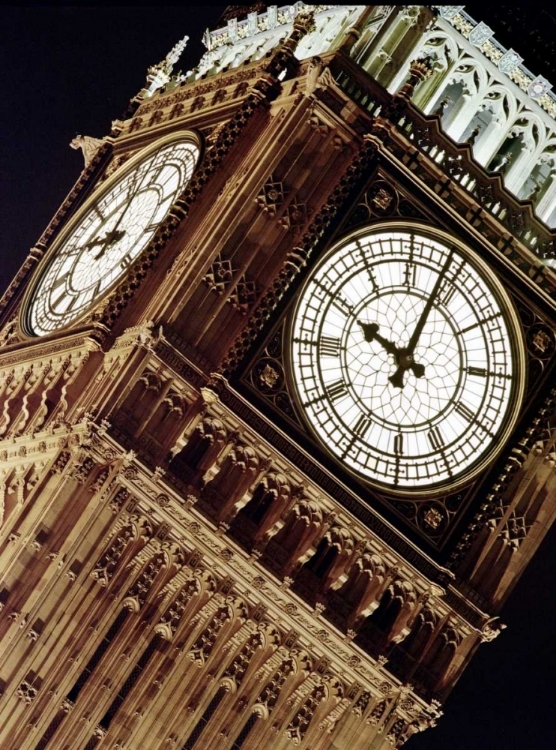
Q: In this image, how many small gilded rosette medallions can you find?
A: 4